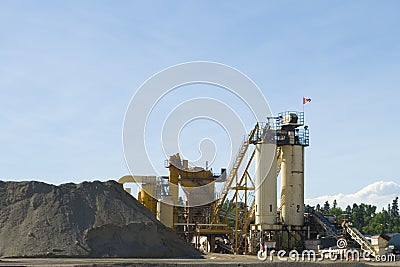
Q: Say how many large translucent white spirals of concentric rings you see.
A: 1